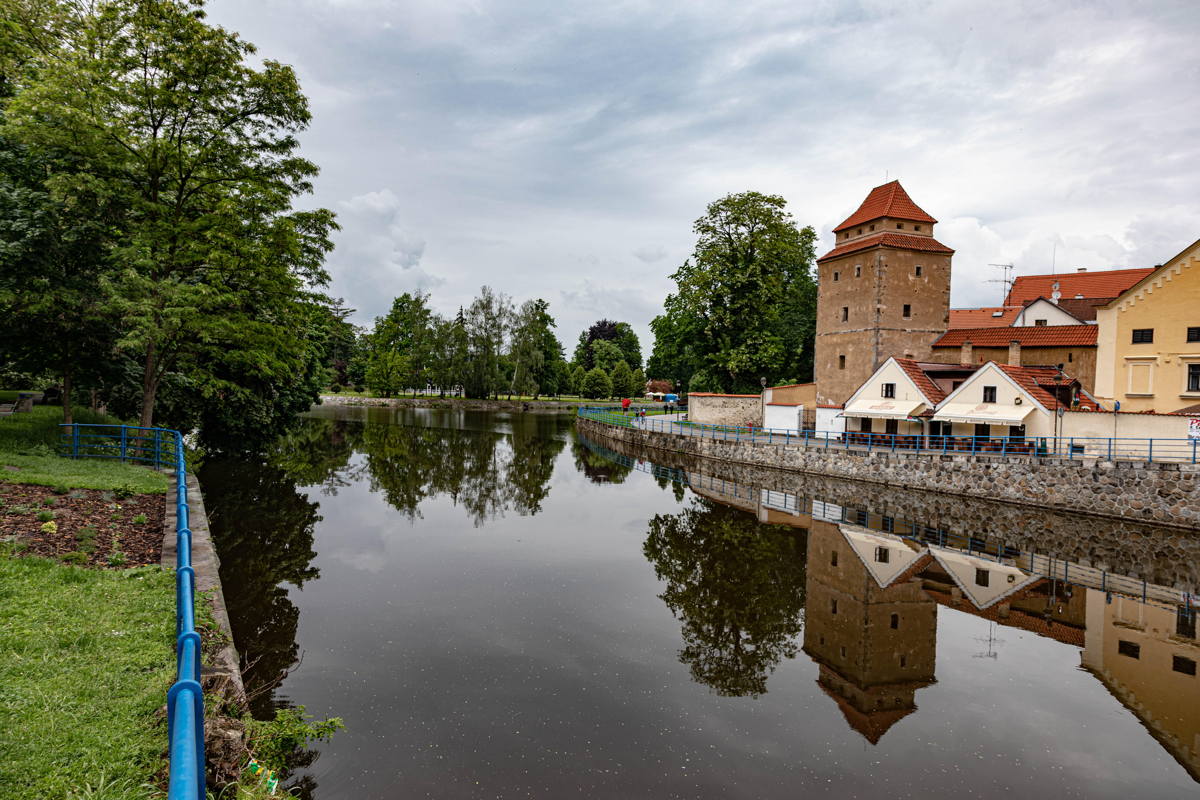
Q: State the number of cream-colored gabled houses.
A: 2